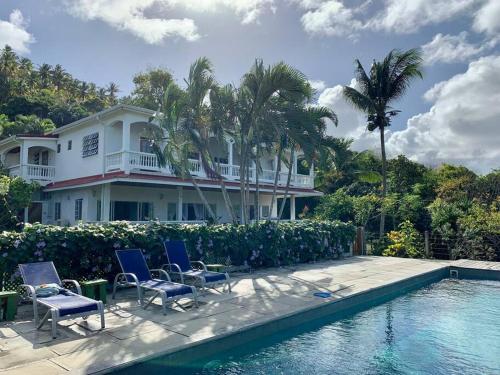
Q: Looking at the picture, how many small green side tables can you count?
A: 3